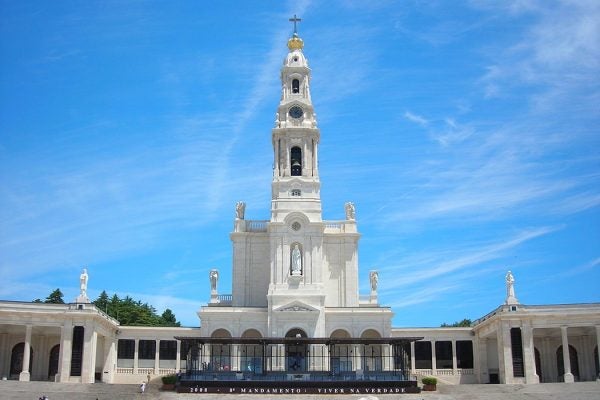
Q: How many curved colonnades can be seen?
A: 2